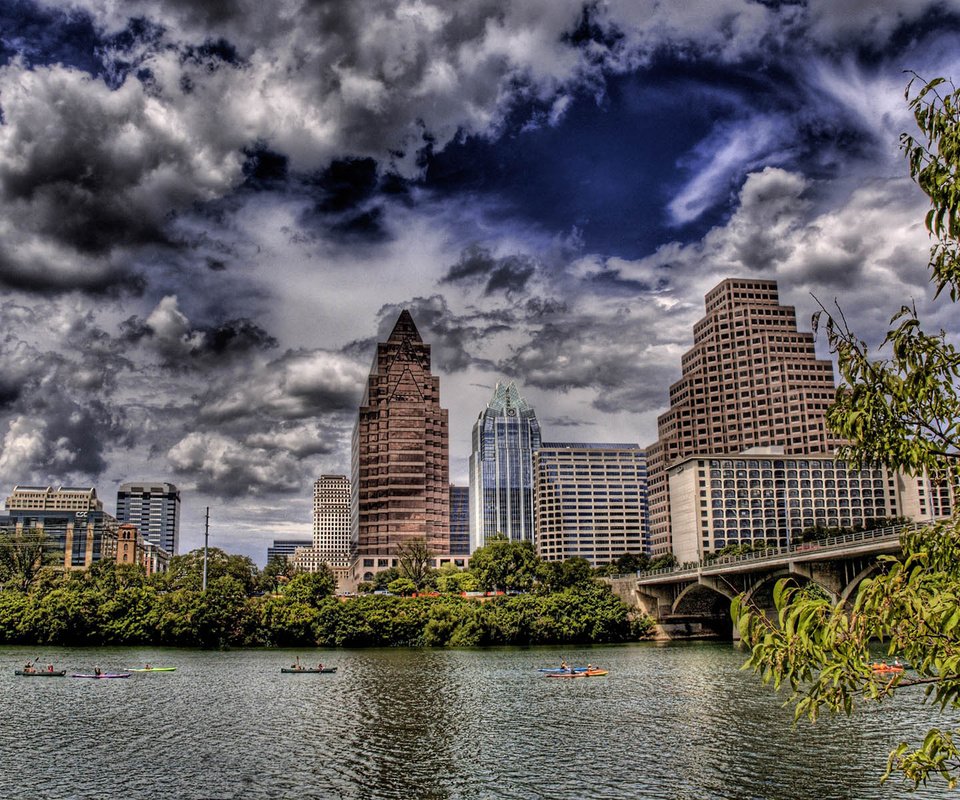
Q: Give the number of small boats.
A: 7